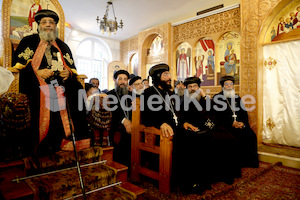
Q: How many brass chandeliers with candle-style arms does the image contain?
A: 1